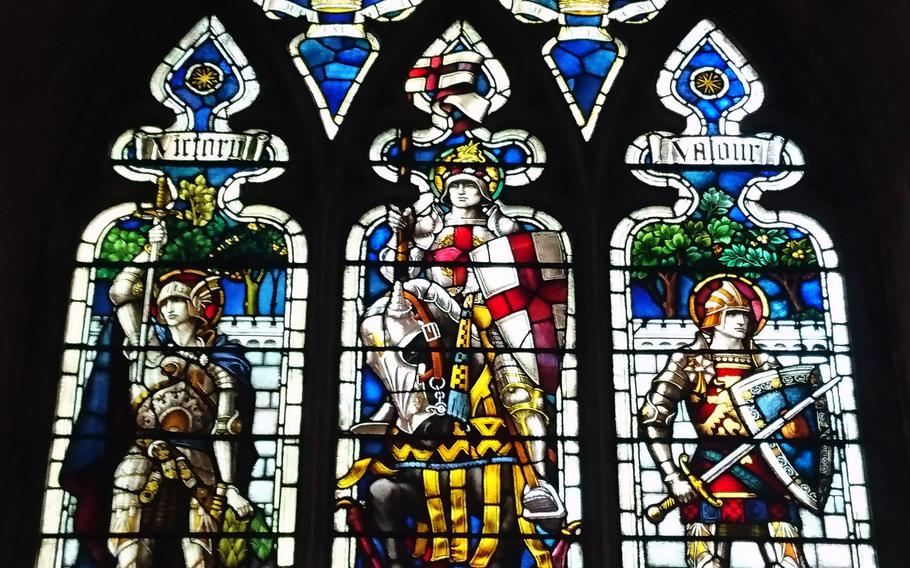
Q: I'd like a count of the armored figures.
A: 3